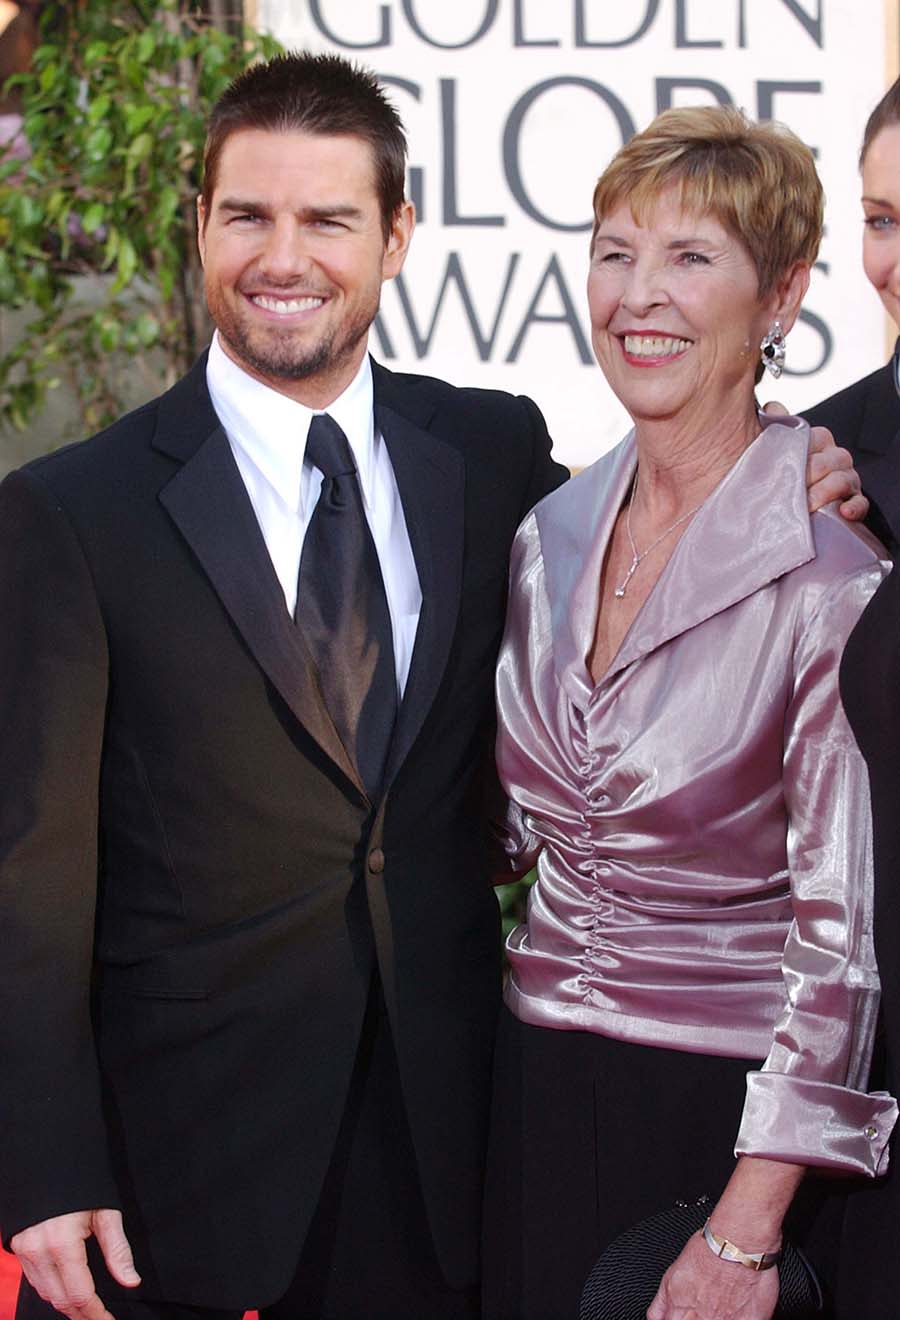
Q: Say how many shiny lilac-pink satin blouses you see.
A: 1